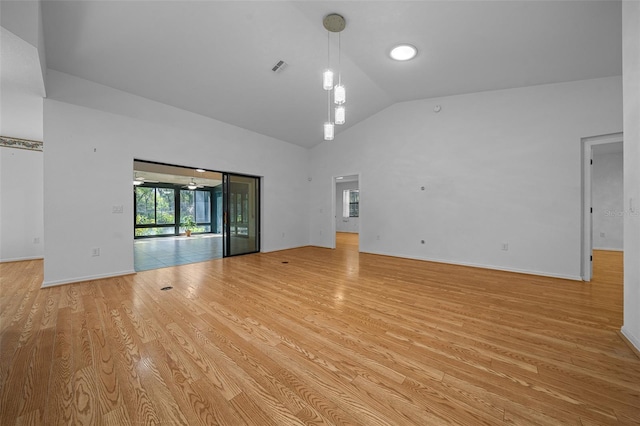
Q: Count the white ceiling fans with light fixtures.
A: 2